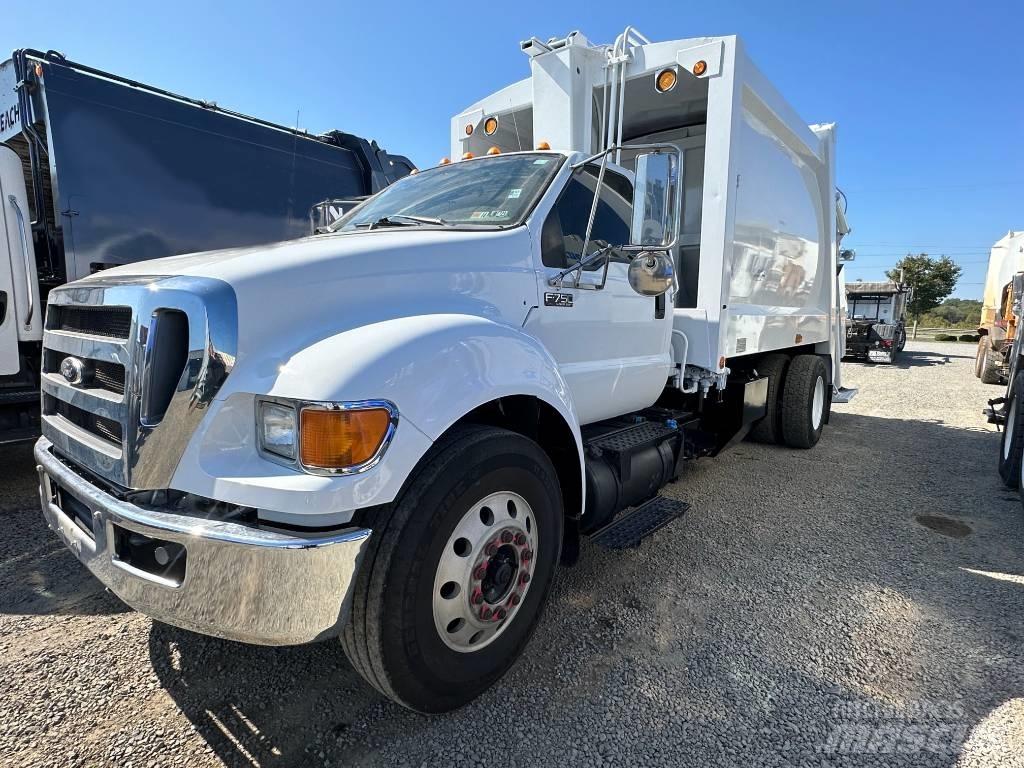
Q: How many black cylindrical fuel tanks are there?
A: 1